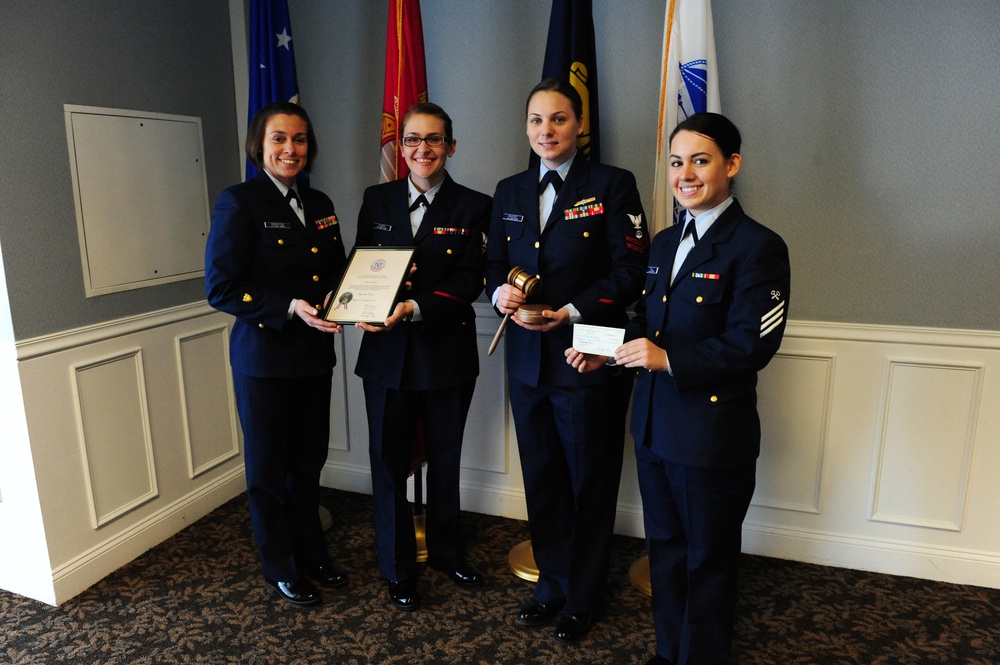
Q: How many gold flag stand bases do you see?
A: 4